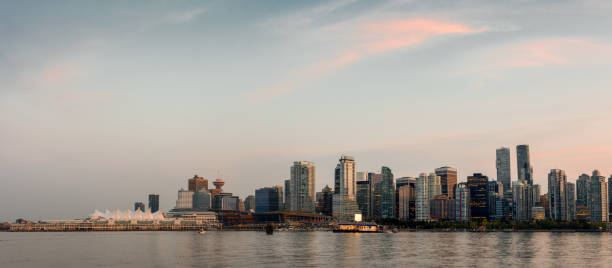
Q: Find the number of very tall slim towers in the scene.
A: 2